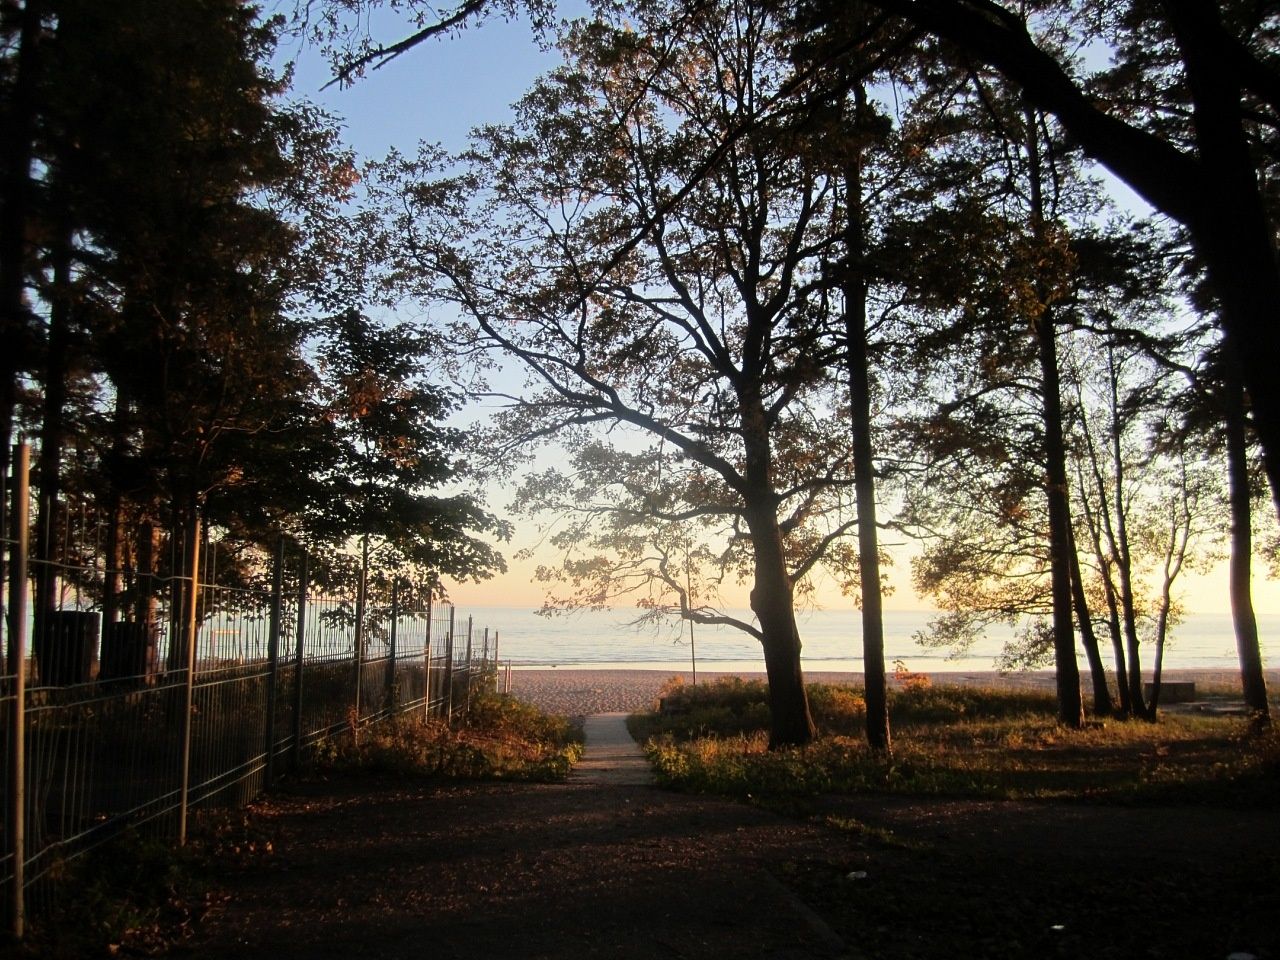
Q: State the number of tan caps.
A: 0